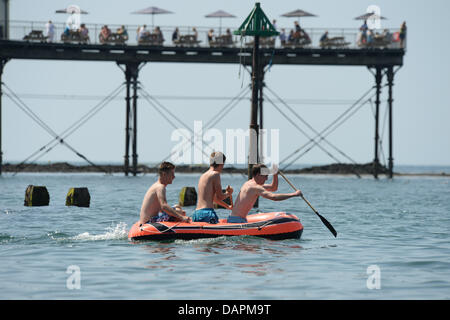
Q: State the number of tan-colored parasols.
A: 5